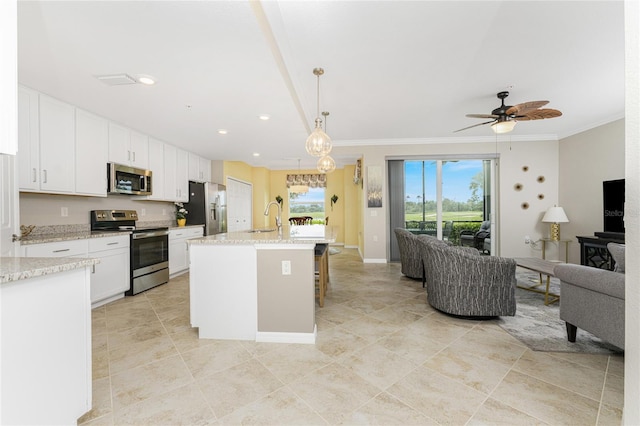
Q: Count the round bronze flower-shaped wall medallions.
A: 5